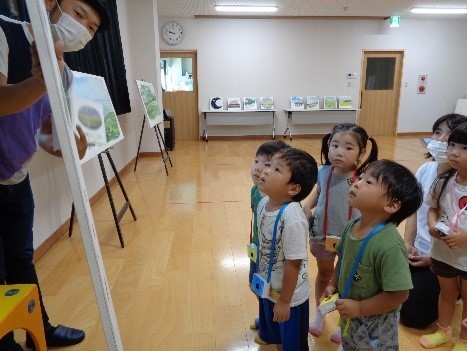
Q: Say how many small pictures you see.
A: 8